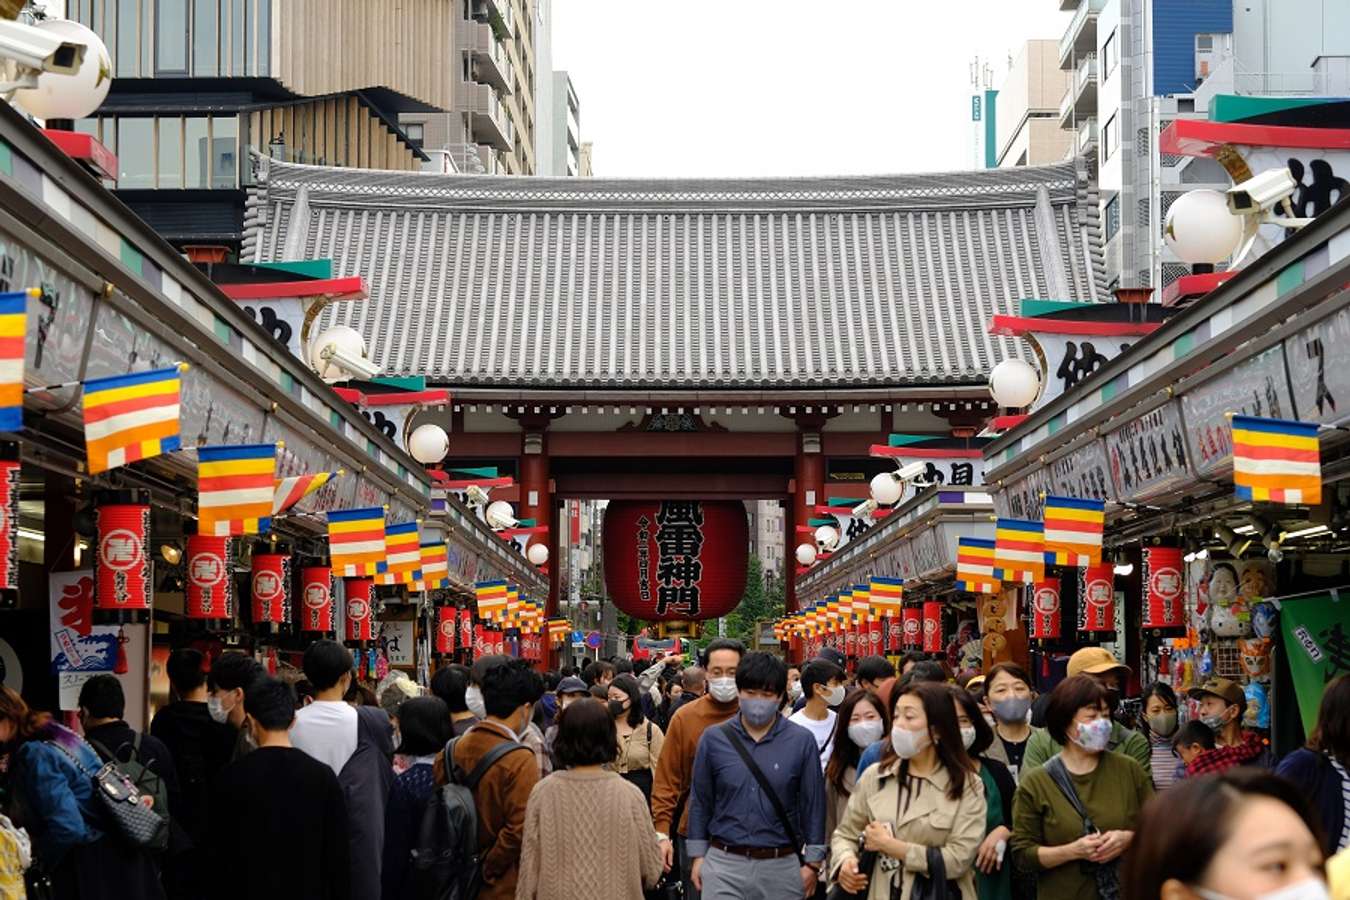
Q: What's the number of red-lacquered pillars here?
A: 2